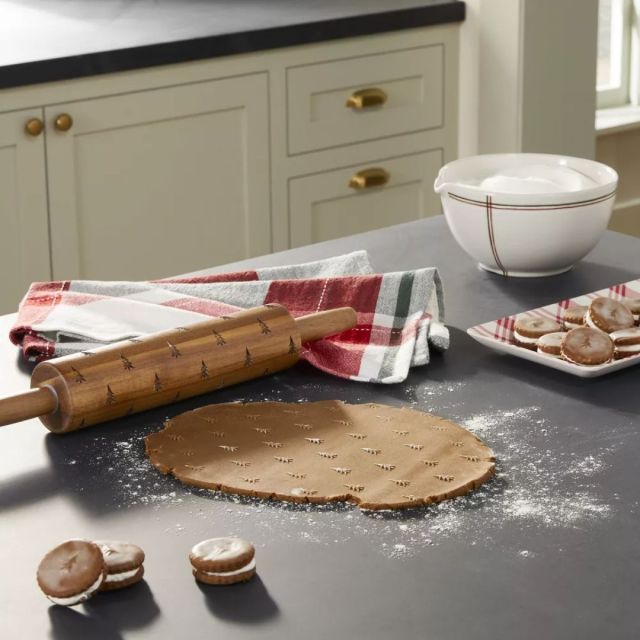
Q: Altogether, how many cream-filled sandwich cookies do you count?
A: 10